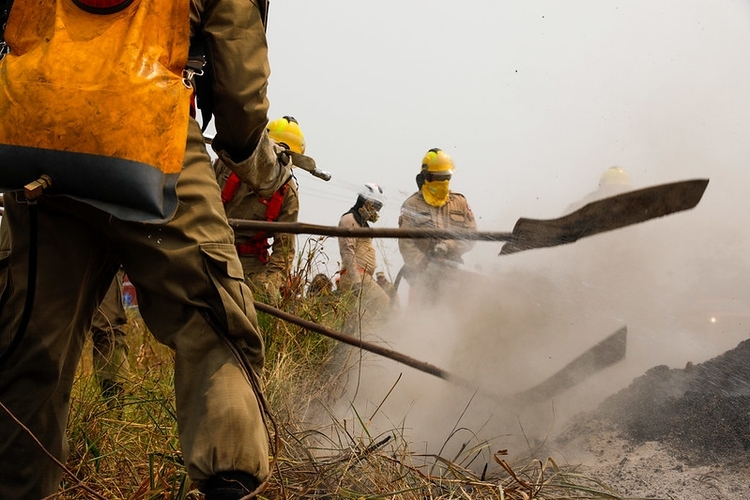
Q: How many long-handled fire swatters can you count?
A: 2